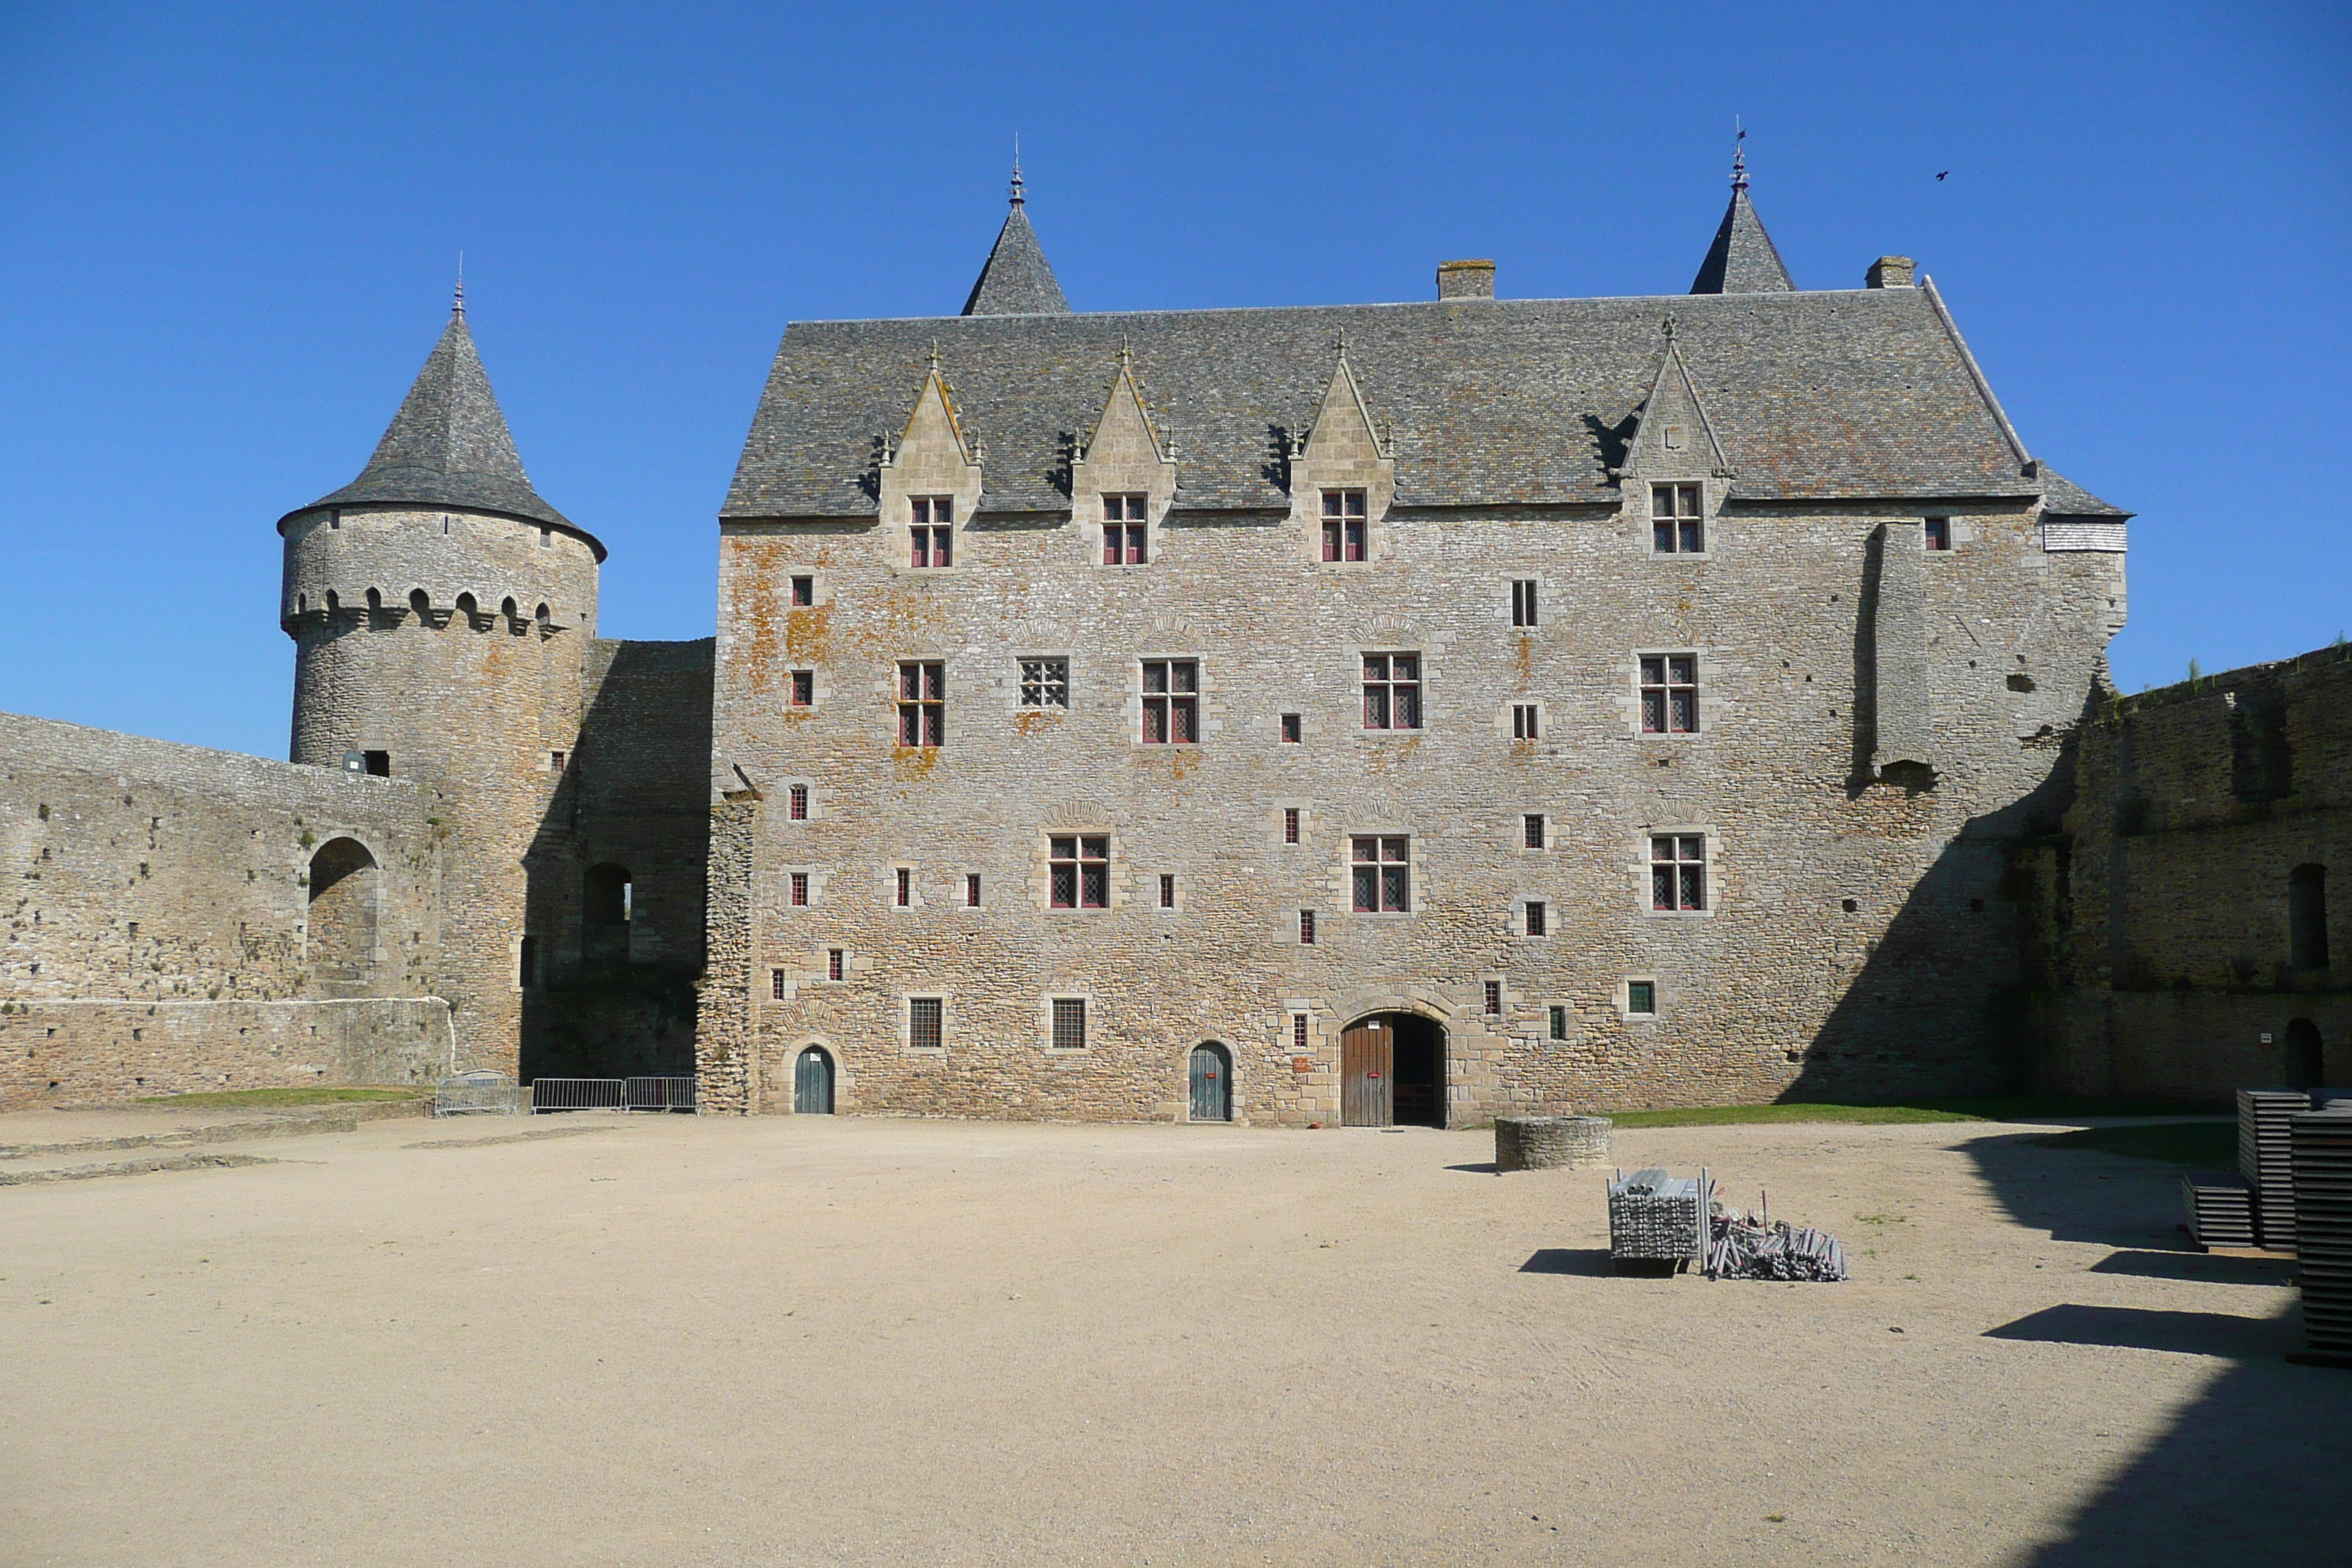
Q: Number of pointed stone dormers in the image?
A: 4